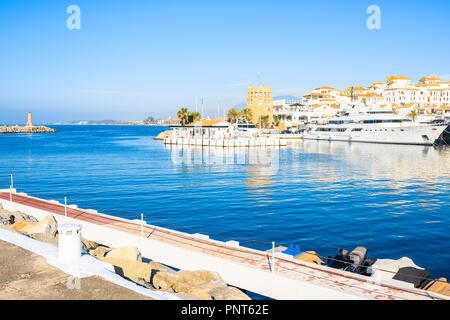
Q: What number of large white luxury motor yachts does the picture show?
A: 1